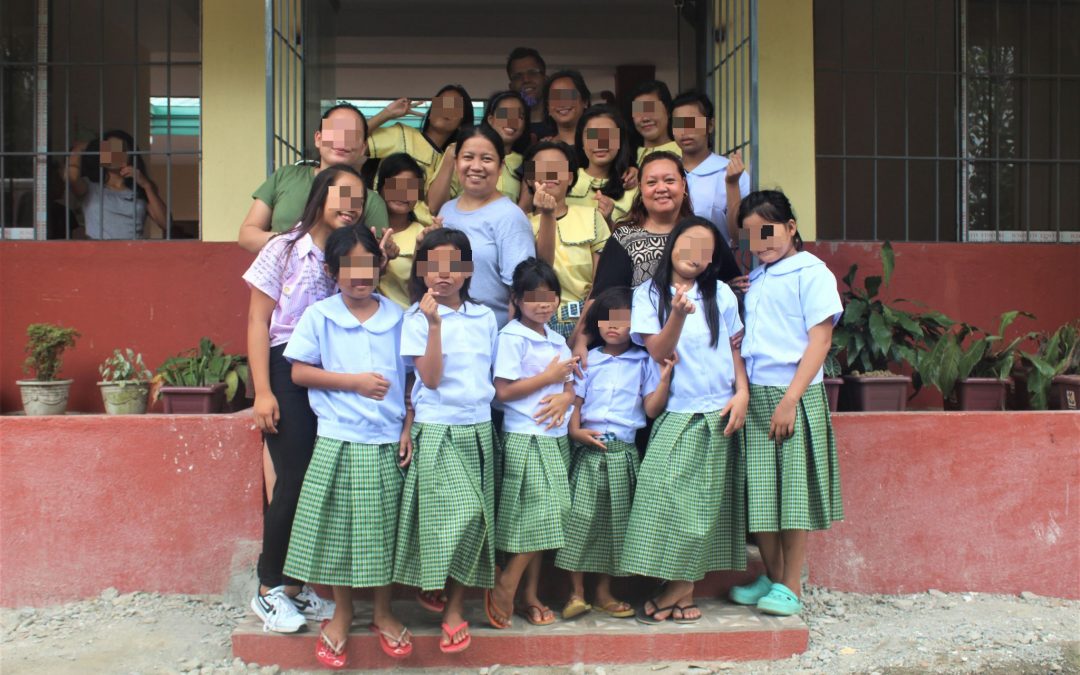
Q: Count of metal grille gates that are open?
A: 2